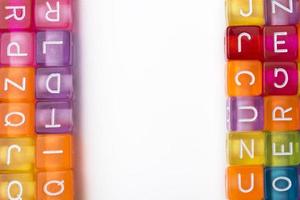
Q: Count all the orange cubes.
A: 7